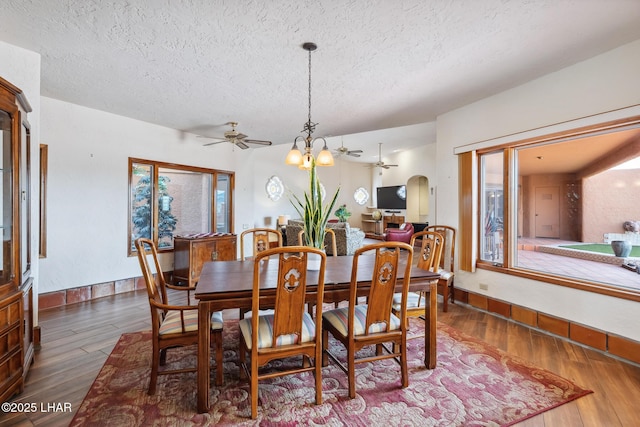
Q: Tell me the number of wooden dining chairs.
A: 7